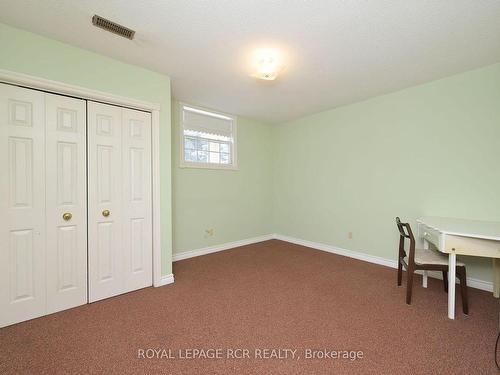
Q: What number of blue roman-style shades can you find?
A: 0